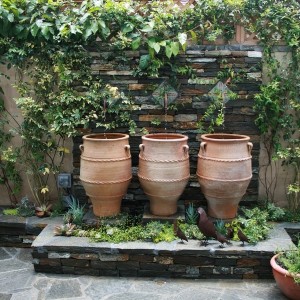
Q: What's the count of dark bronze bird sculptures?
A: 5